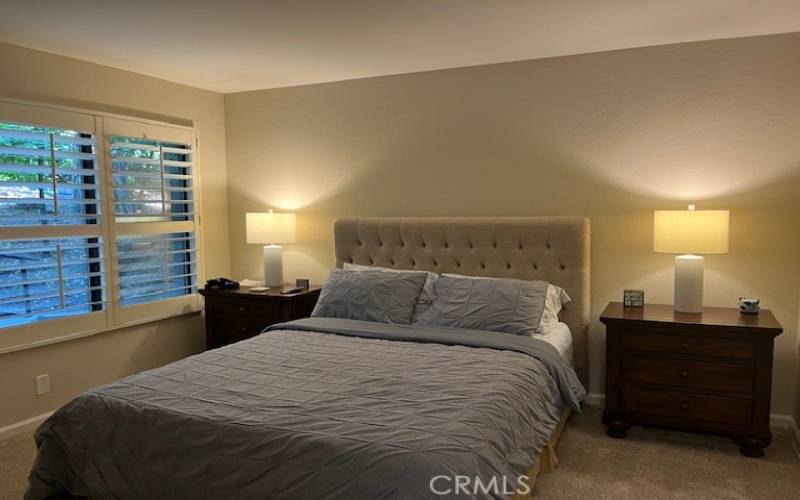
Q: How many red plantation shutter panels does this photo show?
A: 0